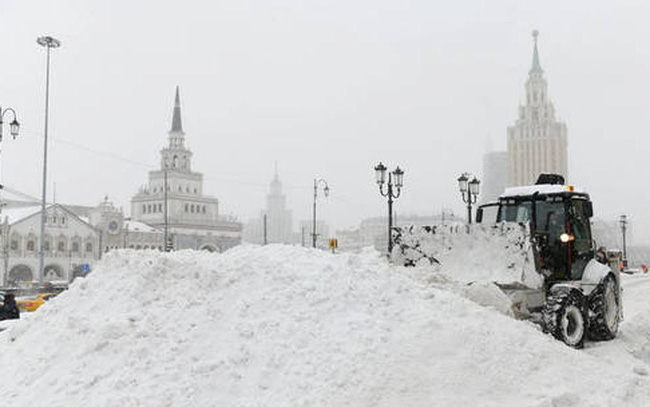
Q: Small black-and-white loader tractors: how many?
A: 1